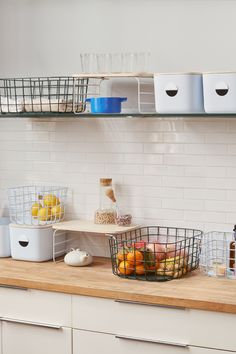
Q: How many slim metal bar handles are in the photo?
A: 4